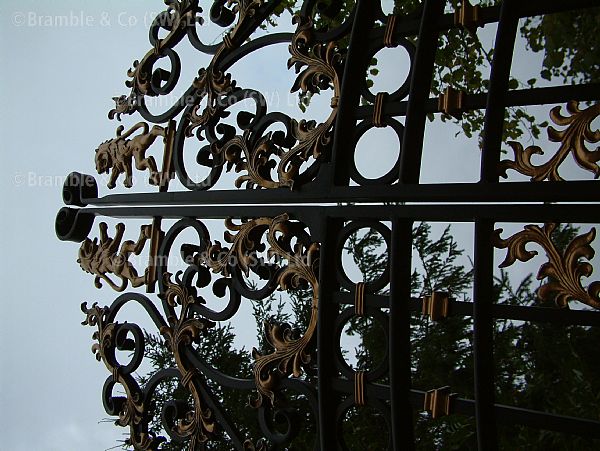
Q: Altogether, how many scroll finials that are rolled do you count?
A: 2